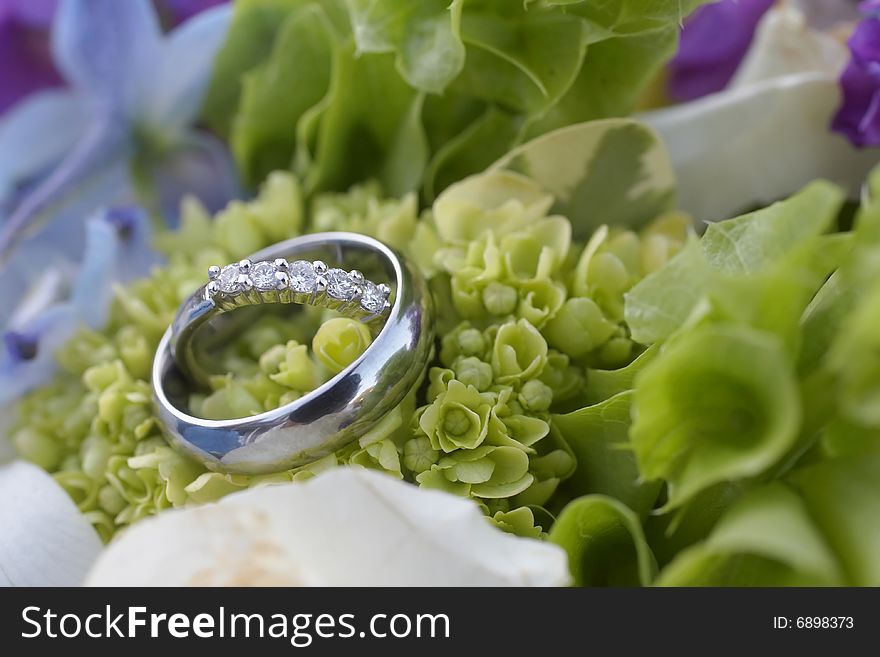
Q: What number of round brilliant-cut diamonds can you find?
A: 5